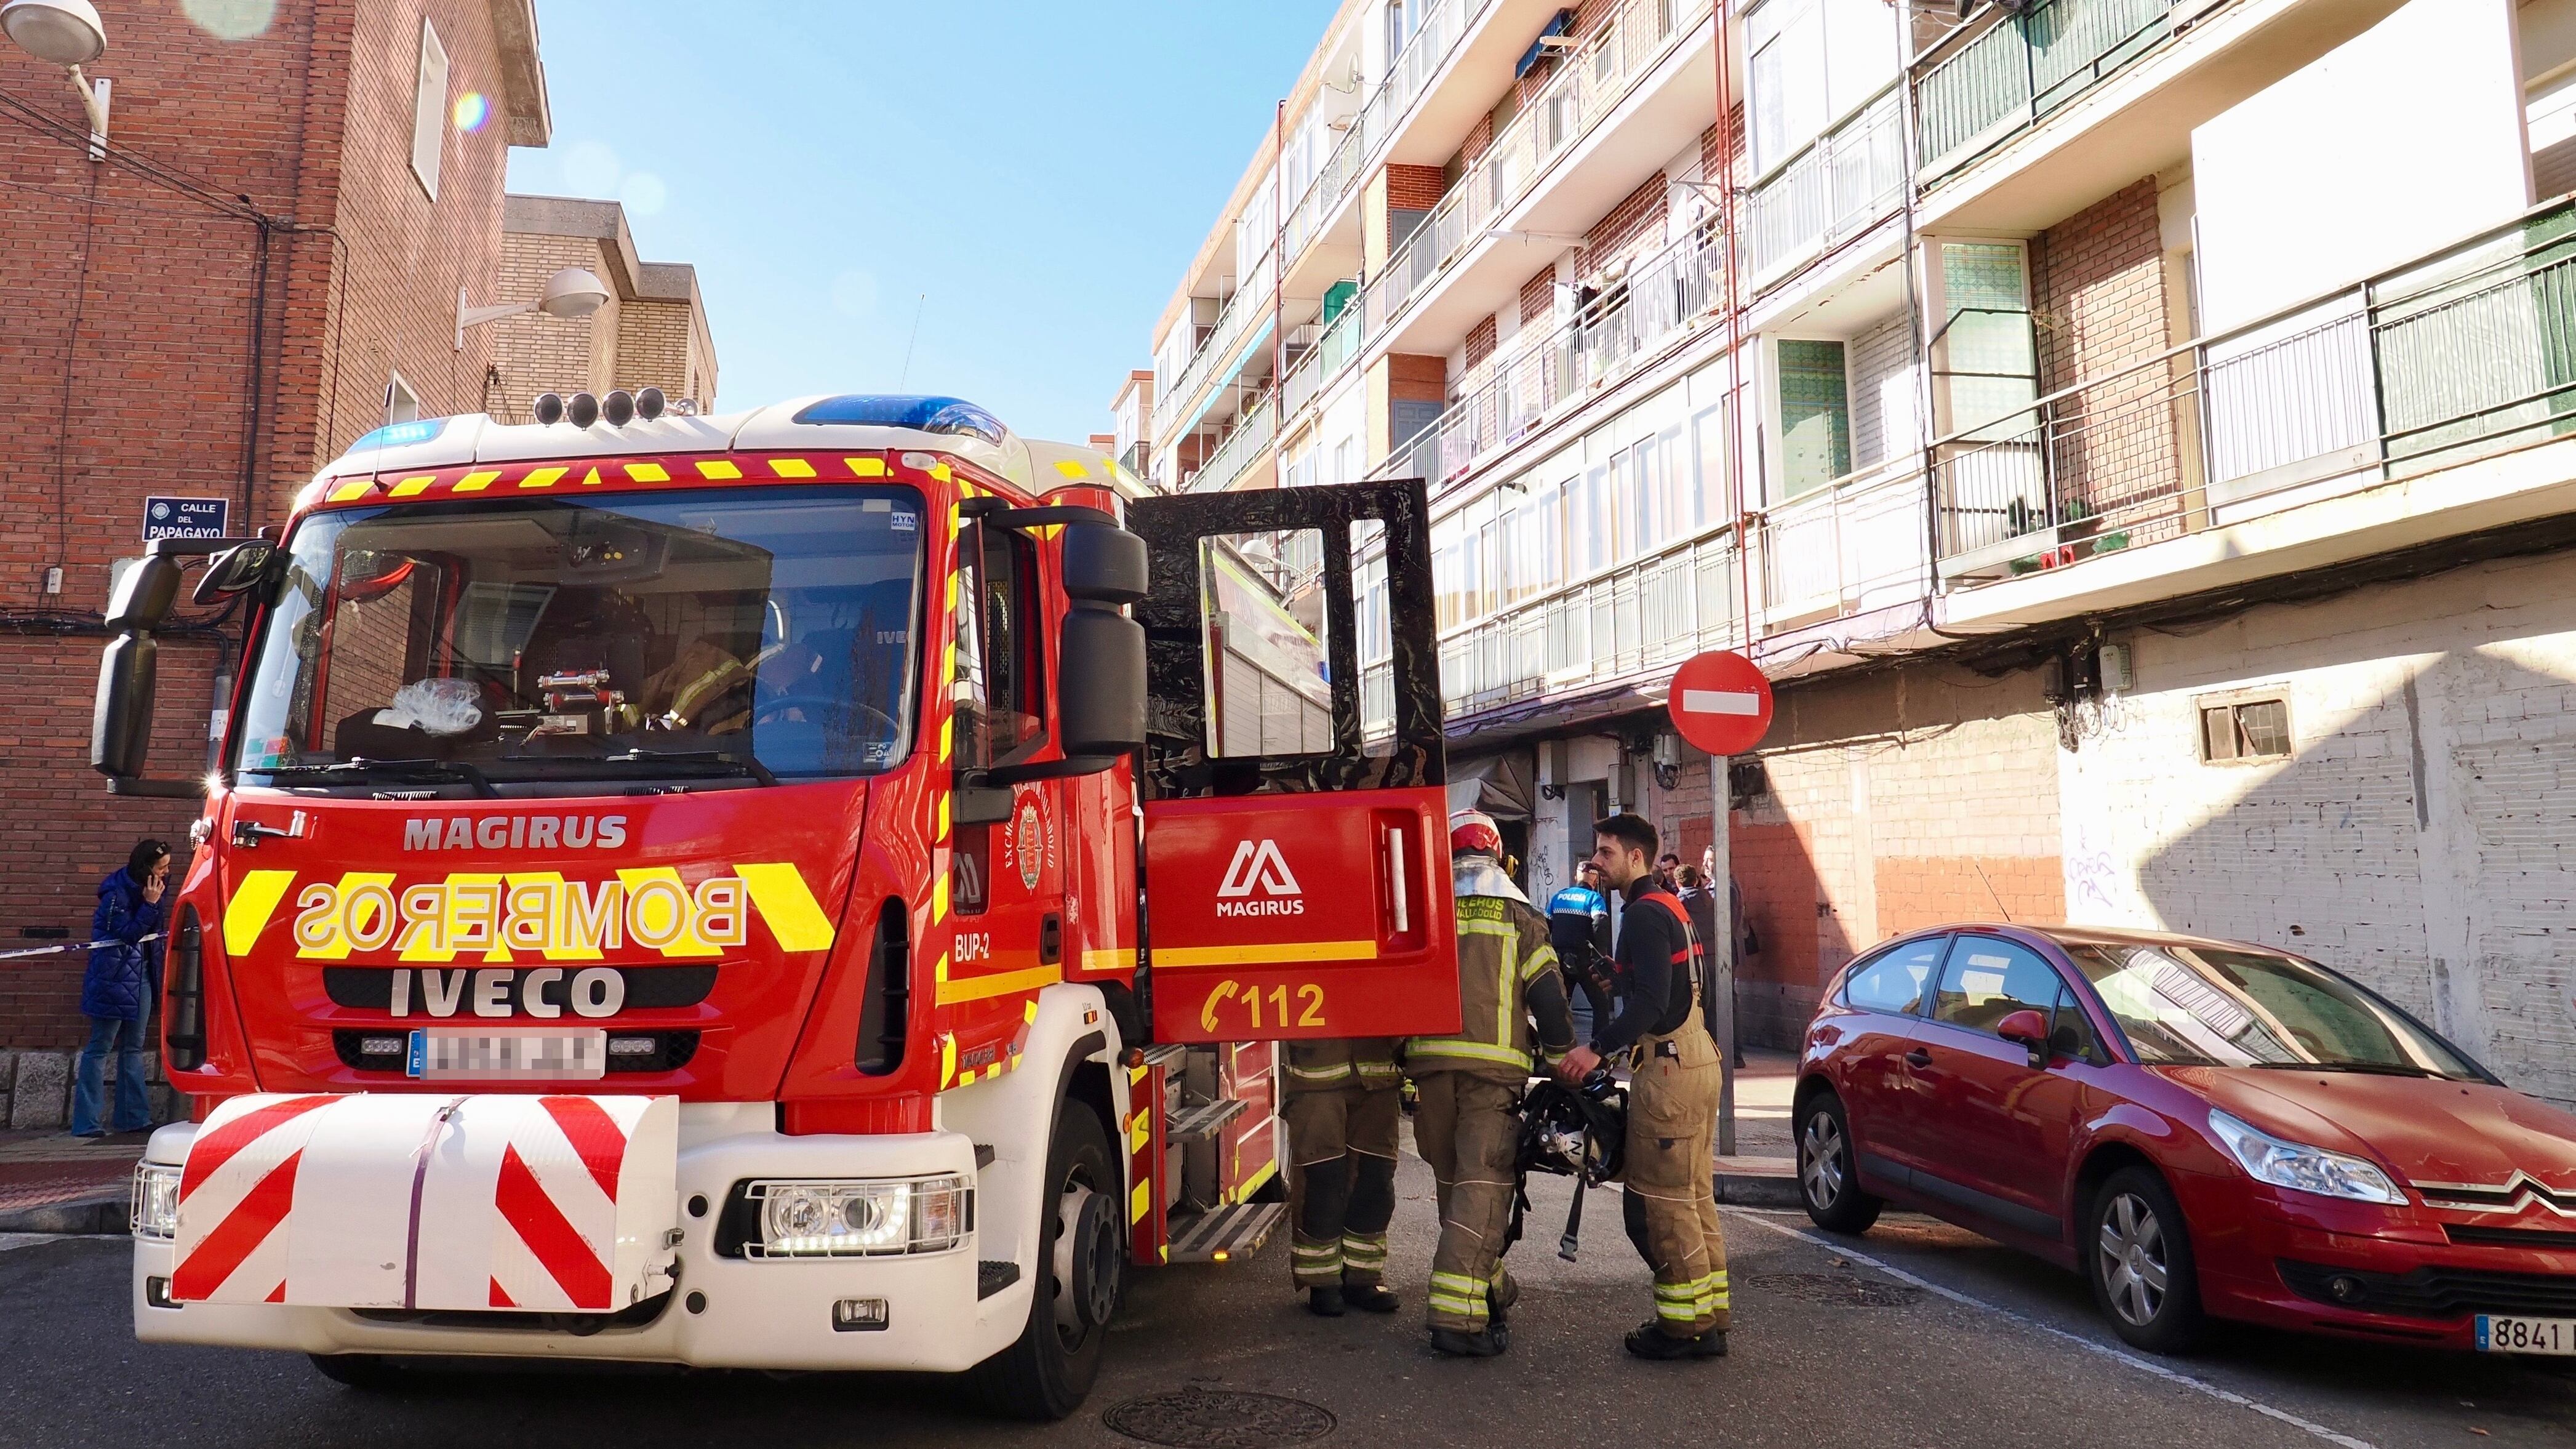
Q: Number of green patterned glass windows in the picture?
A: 2